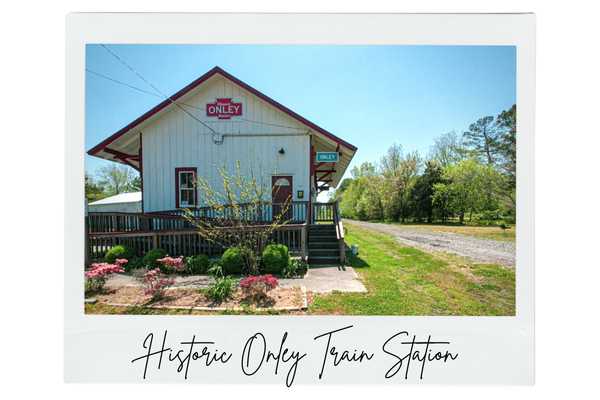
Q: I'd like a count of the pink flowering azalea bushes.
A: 4